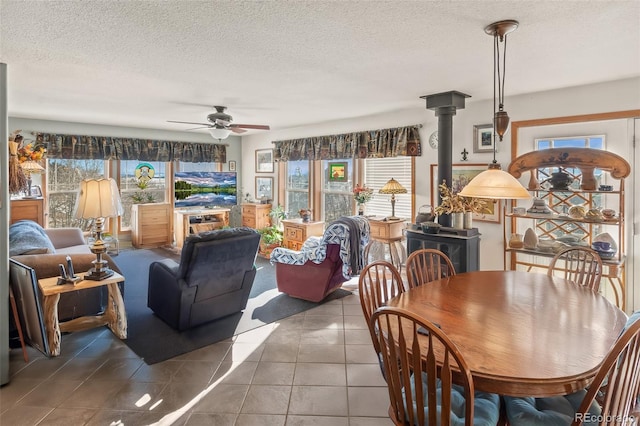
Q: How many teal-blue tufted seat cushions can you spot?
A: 2